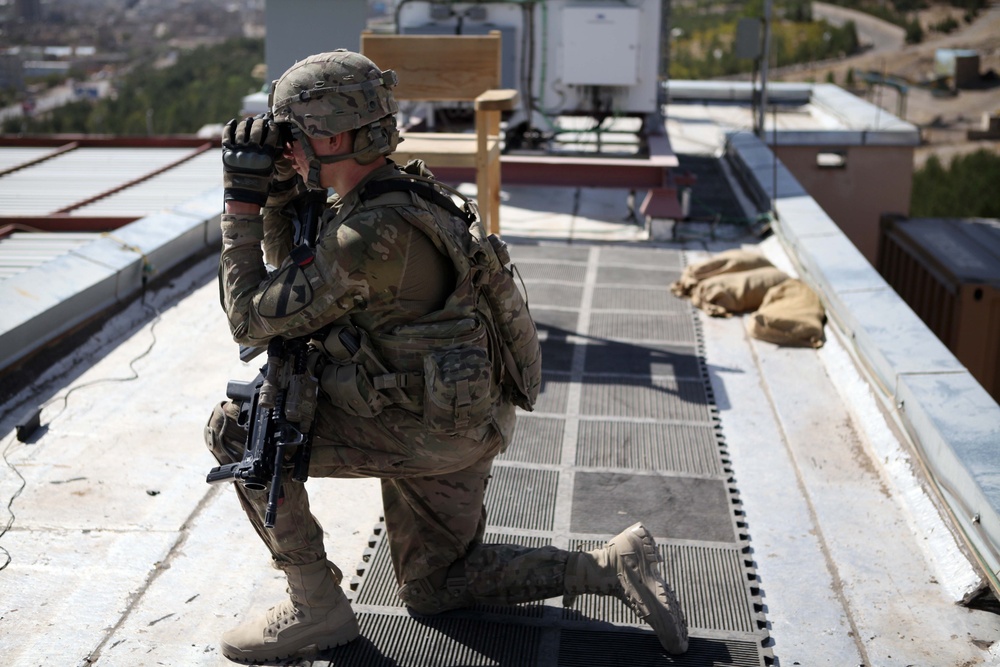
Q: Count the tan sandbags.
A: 3